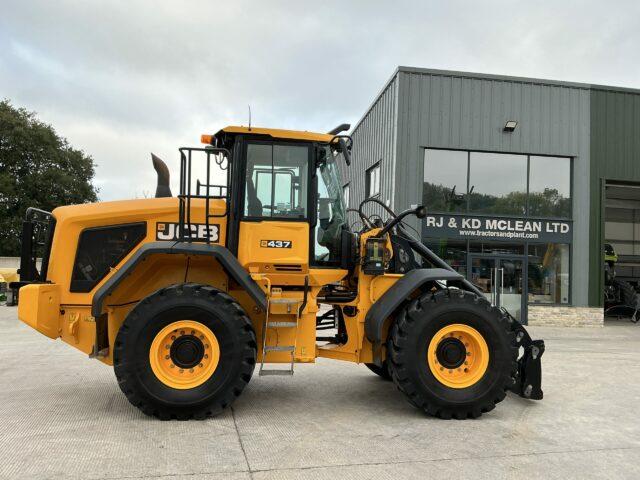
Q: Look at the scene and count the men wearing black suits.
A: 0